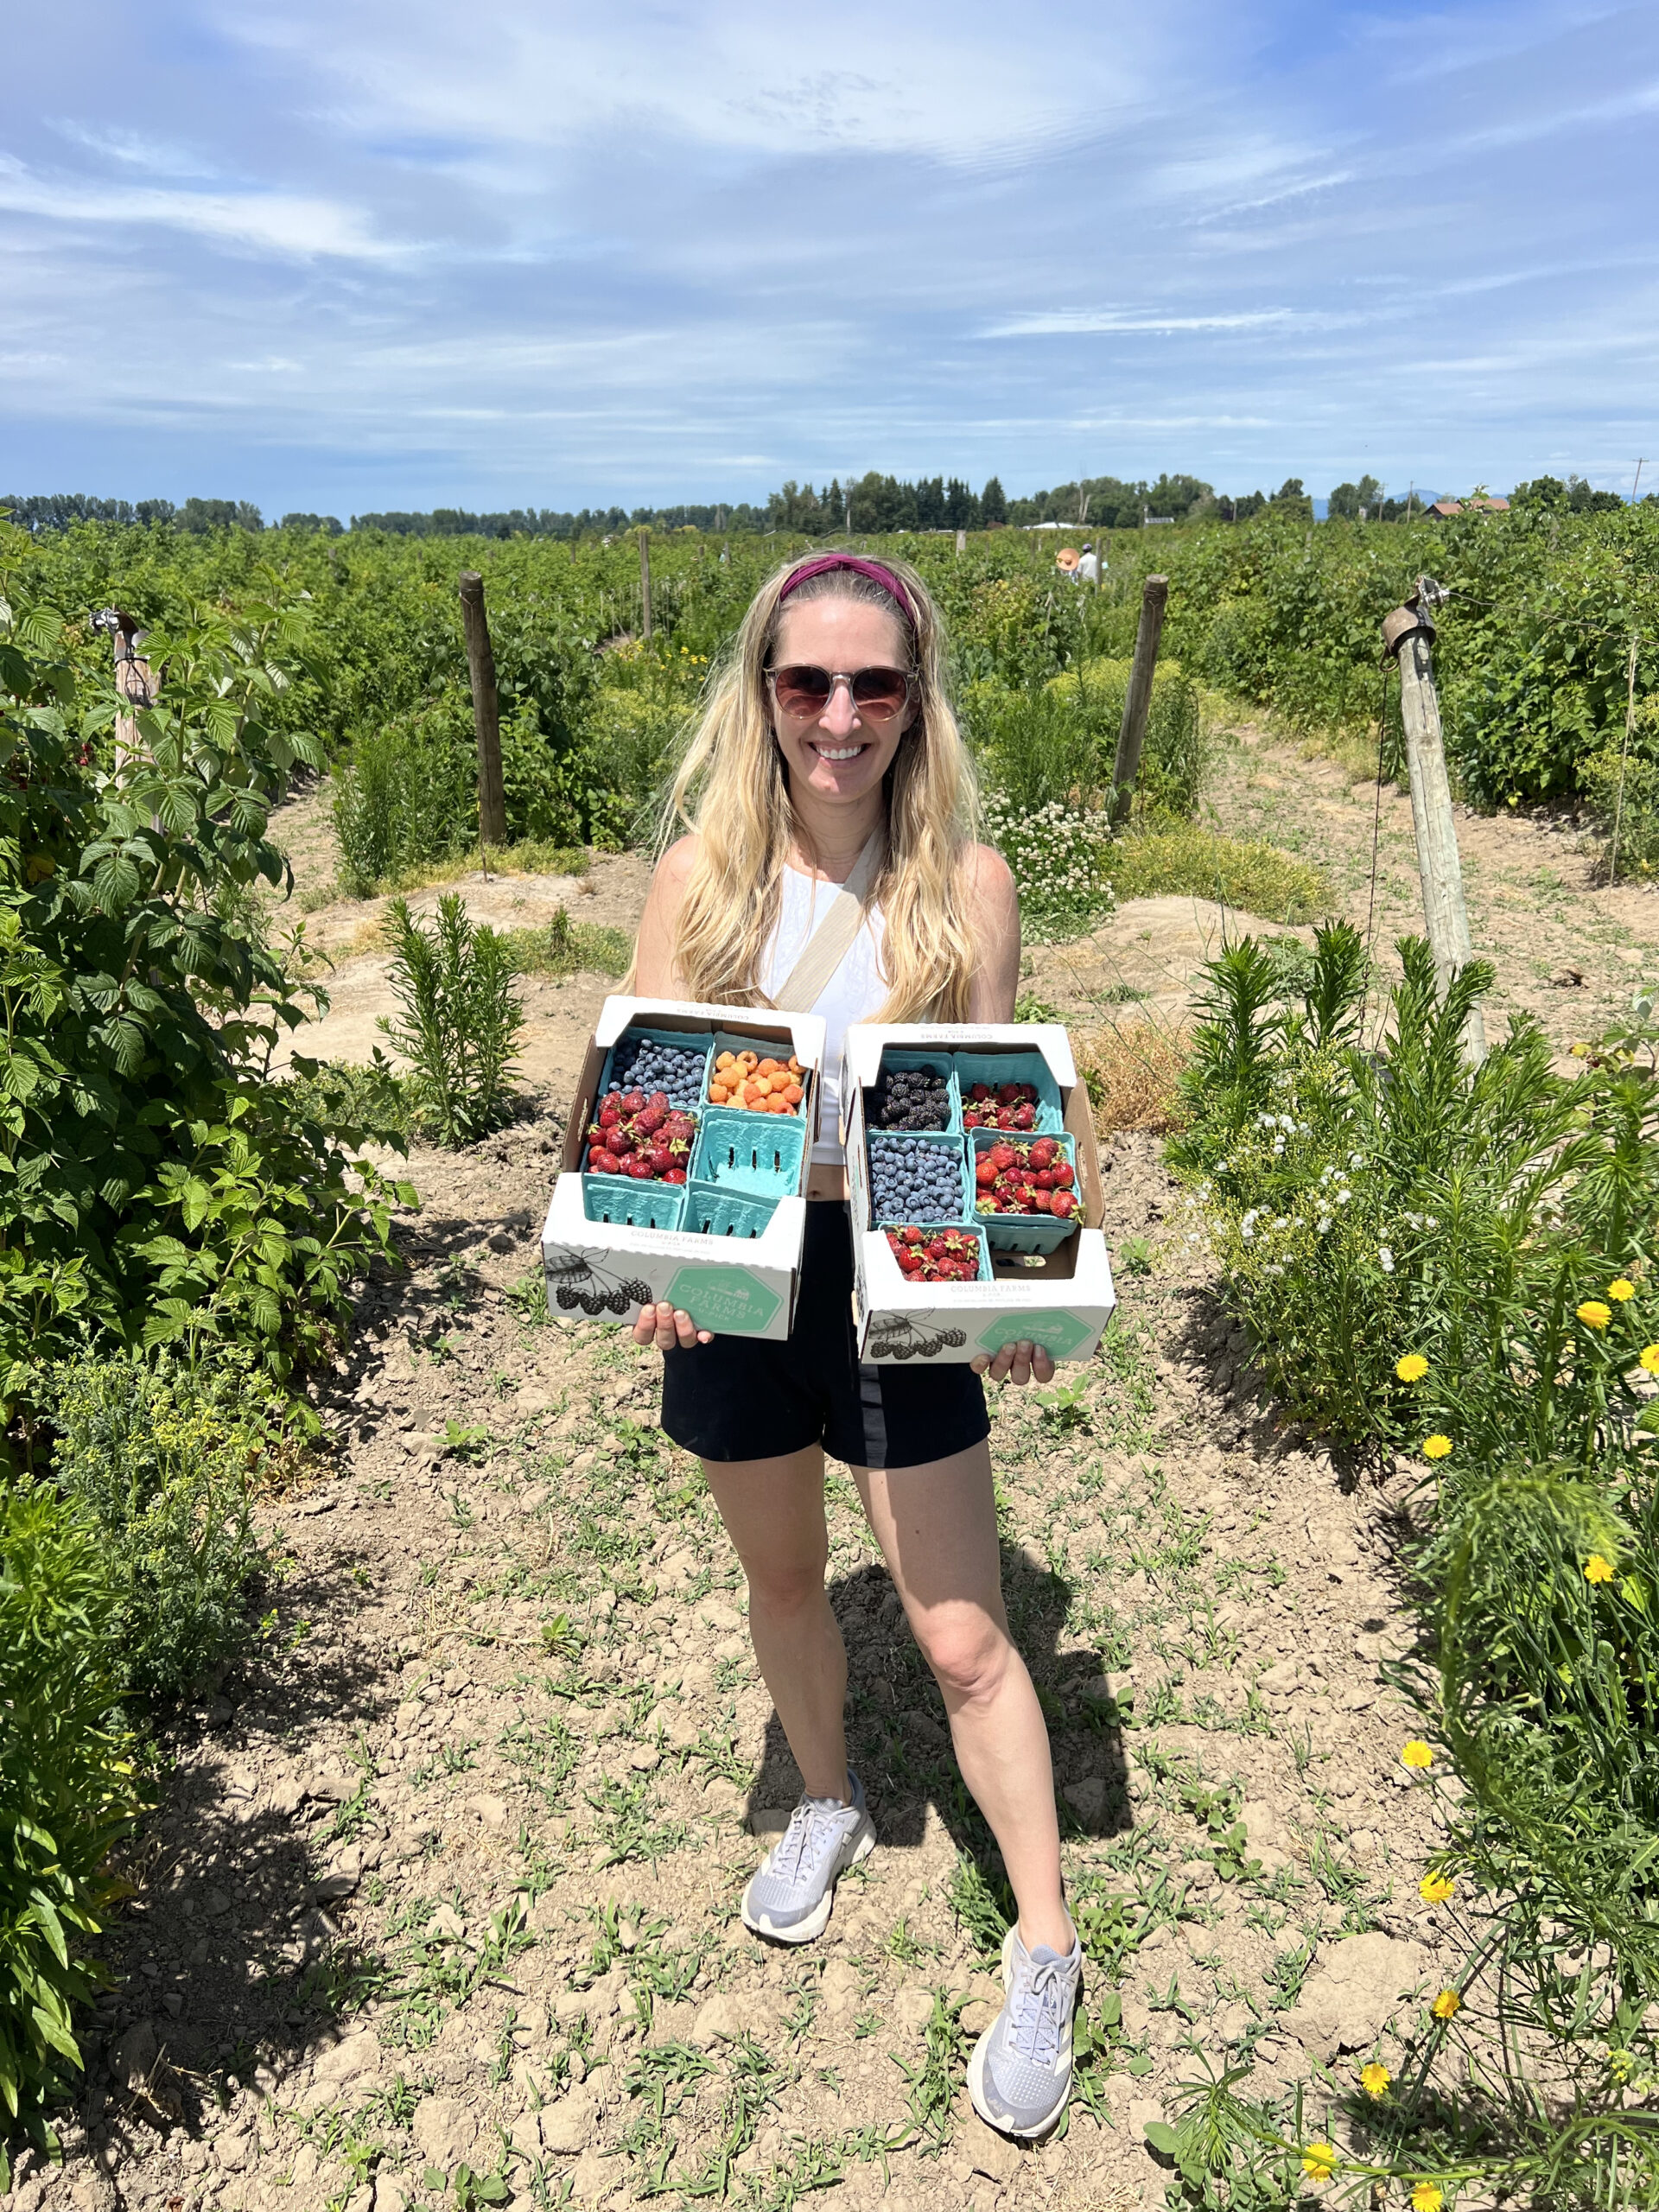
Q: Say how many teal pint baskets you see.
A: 11